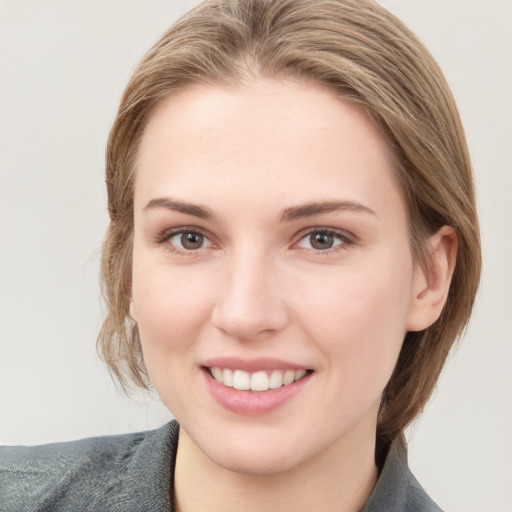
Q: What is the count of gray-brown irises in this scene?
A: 2